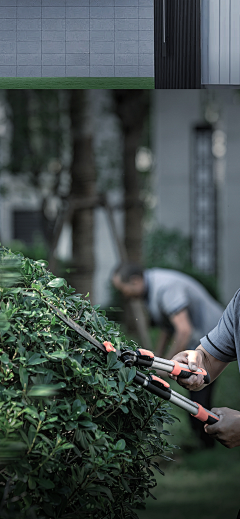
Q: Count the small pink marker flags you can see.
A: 0